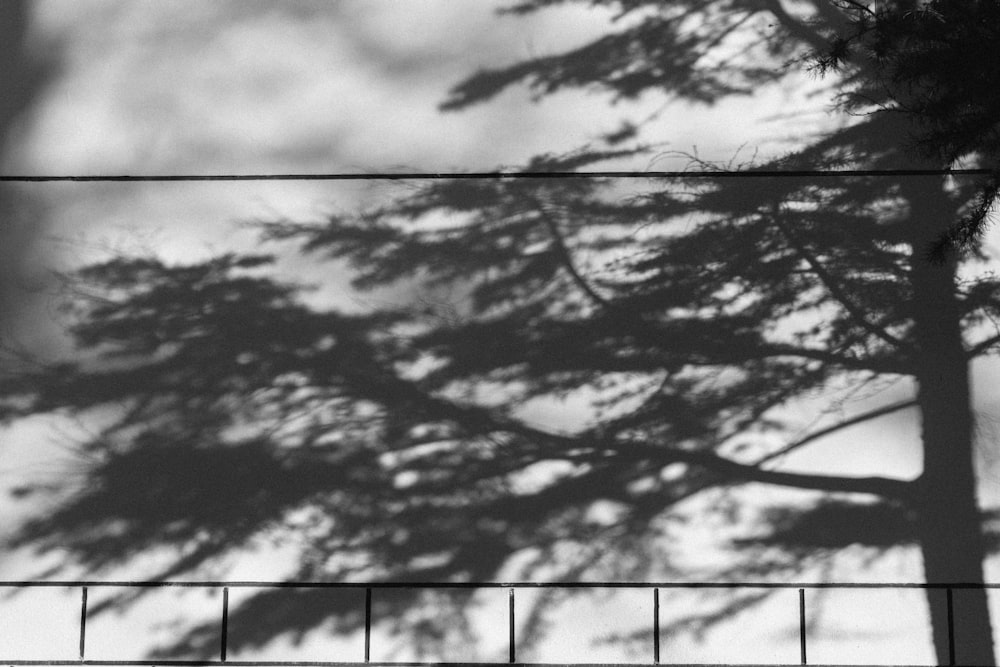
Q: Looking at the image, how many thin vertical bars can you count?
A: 7